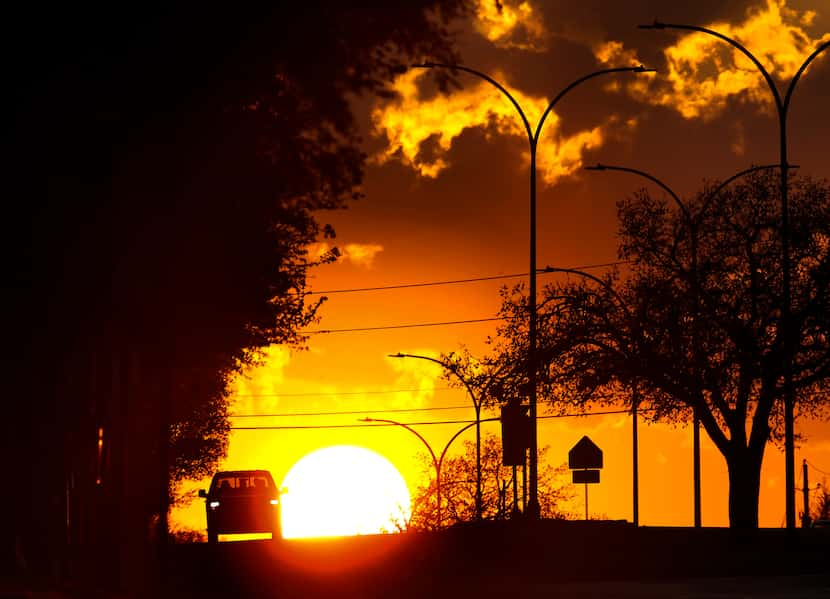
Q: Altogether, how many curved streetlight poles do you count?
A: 6